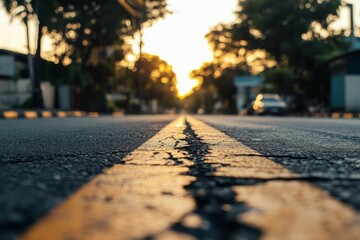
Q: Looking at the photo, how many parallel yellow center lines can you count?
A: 2